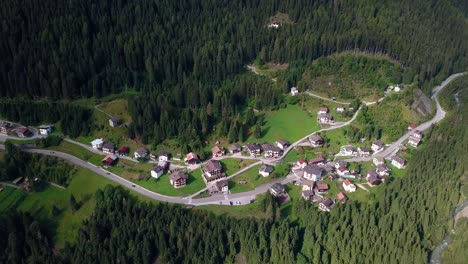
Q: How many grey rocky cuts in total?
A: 1